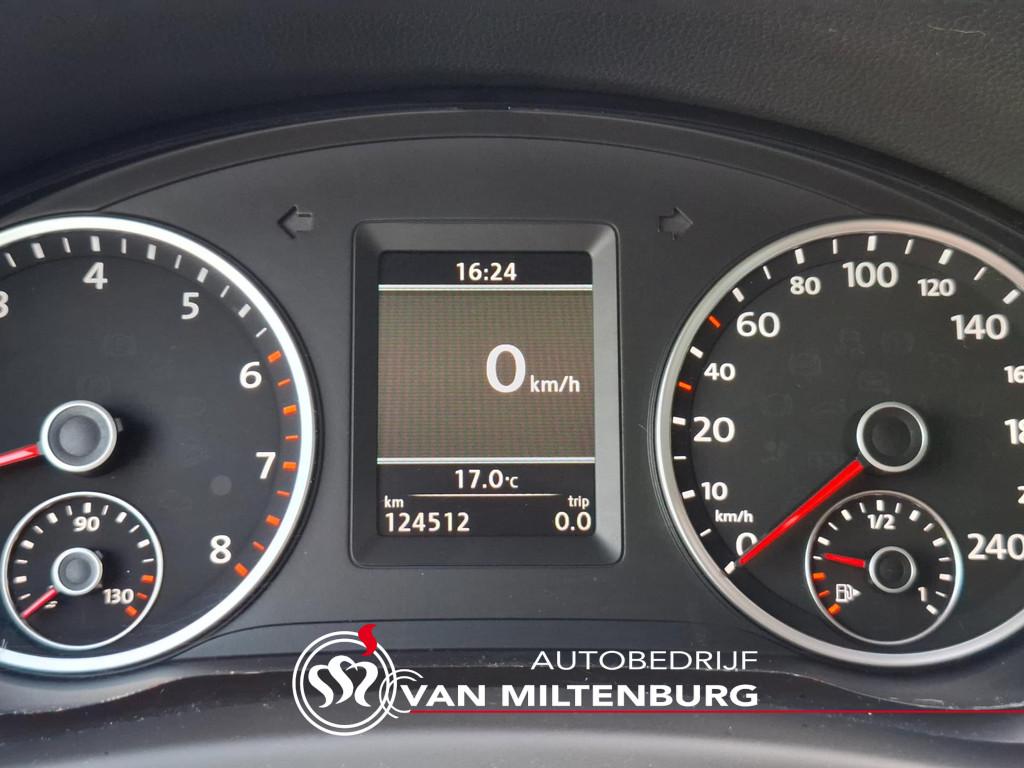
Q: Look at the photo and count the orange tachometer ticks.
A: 9